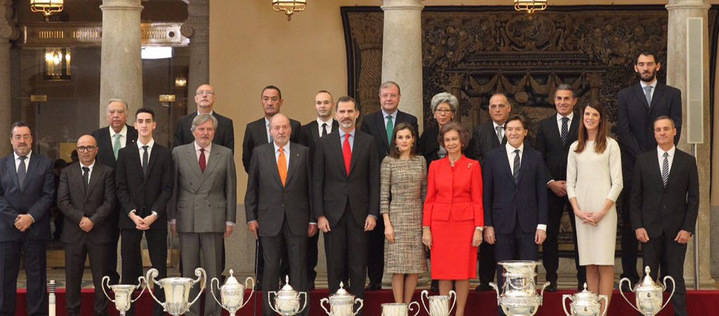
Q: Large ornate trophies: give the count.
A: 10